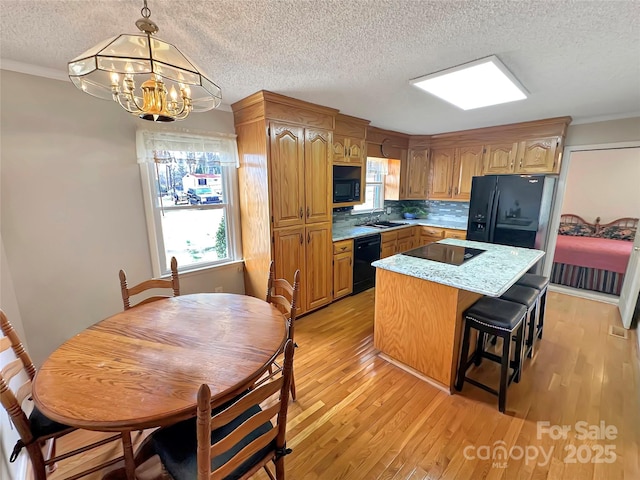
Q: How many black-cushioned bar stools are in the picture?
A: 3